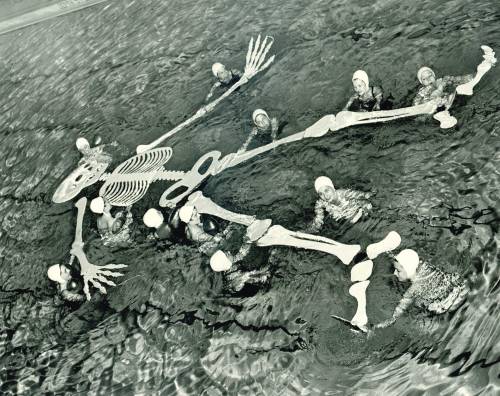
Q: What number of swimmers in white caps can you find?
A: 12